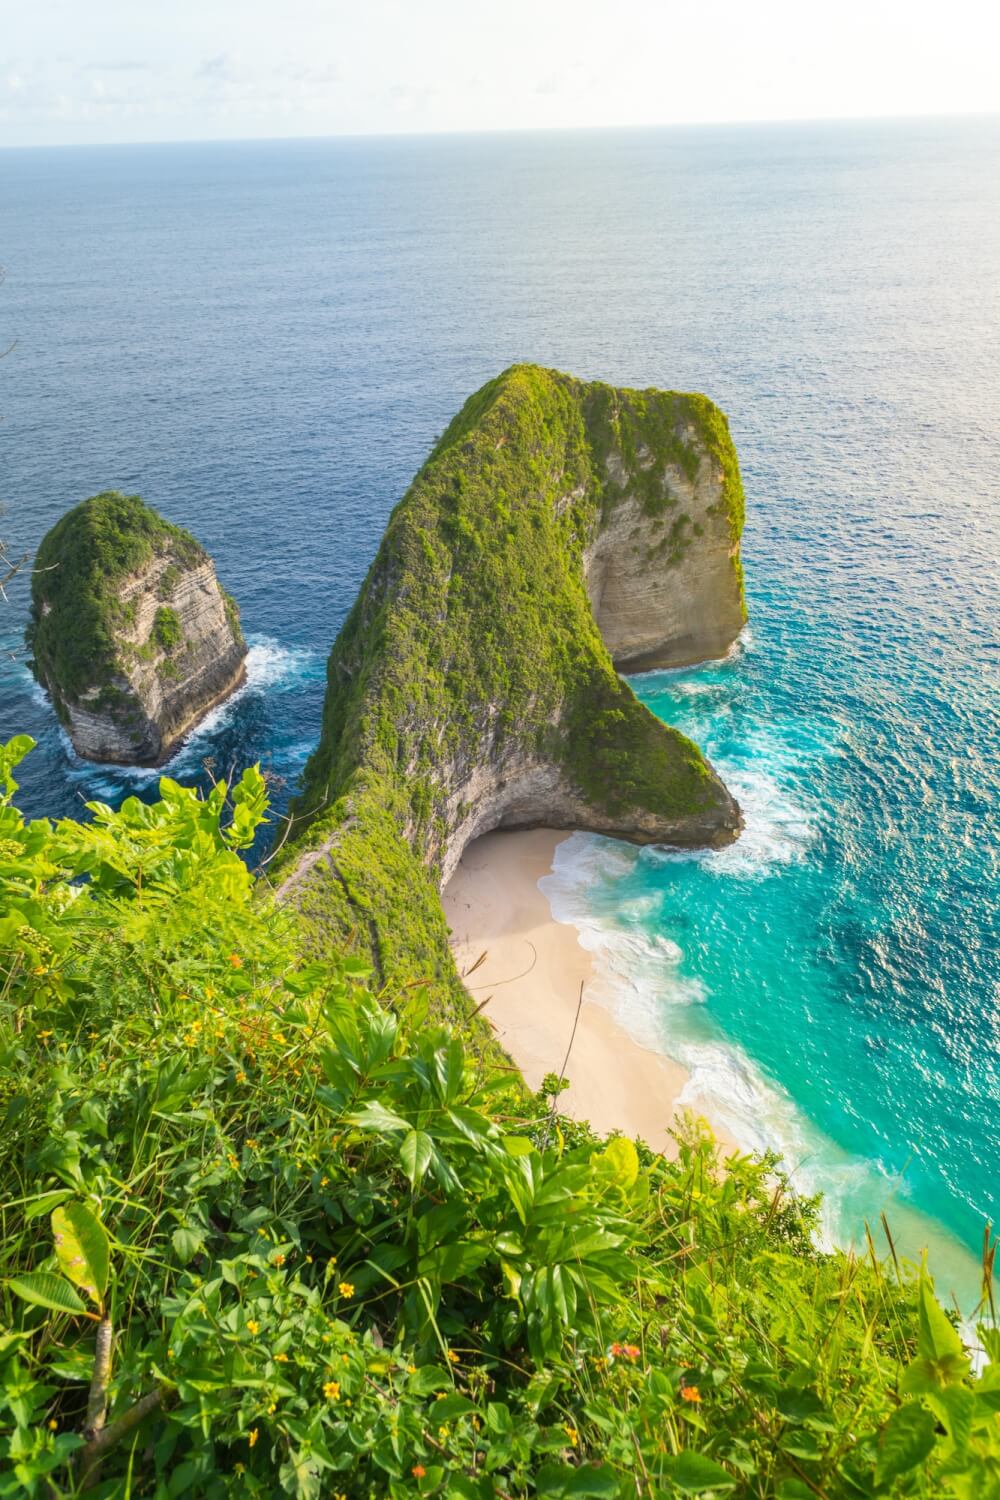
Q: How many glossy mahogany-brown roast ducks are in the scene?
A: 0